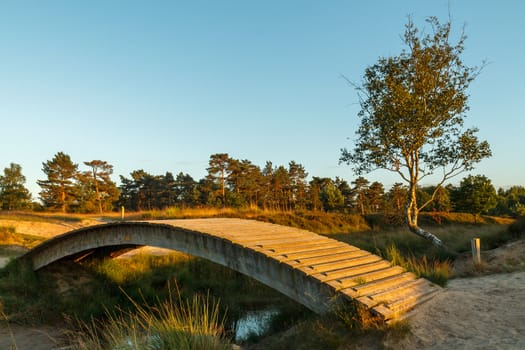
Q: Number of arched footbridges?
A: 1